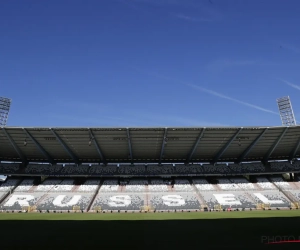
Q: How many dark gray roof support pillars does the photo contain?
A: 11